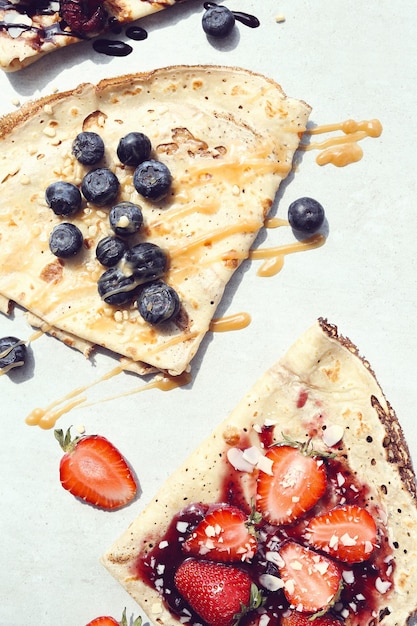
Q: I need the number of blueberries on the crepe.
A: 11